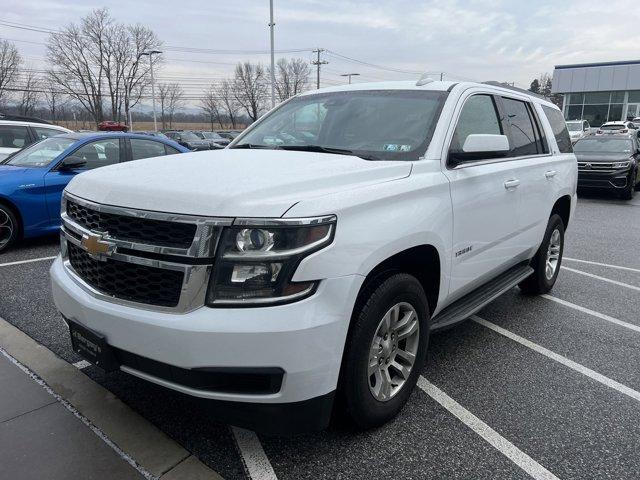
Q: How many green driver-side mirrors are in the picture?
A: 0